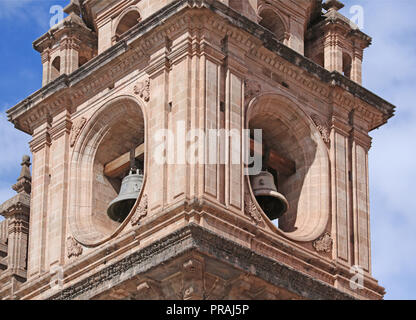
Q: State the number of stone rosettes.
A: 8